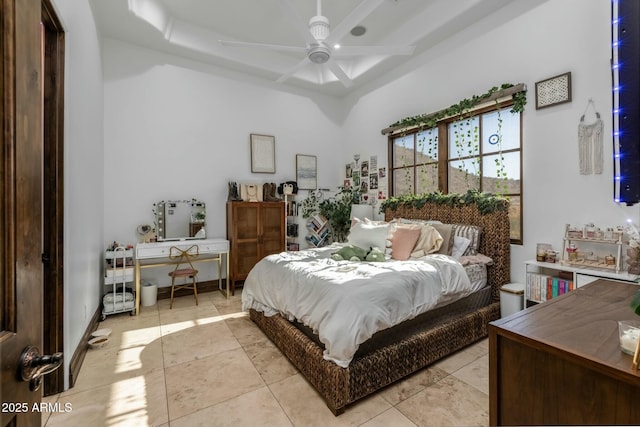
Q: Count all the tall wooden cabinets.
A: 1